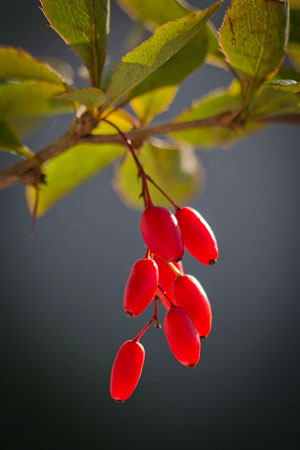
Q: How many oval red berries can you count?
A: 7